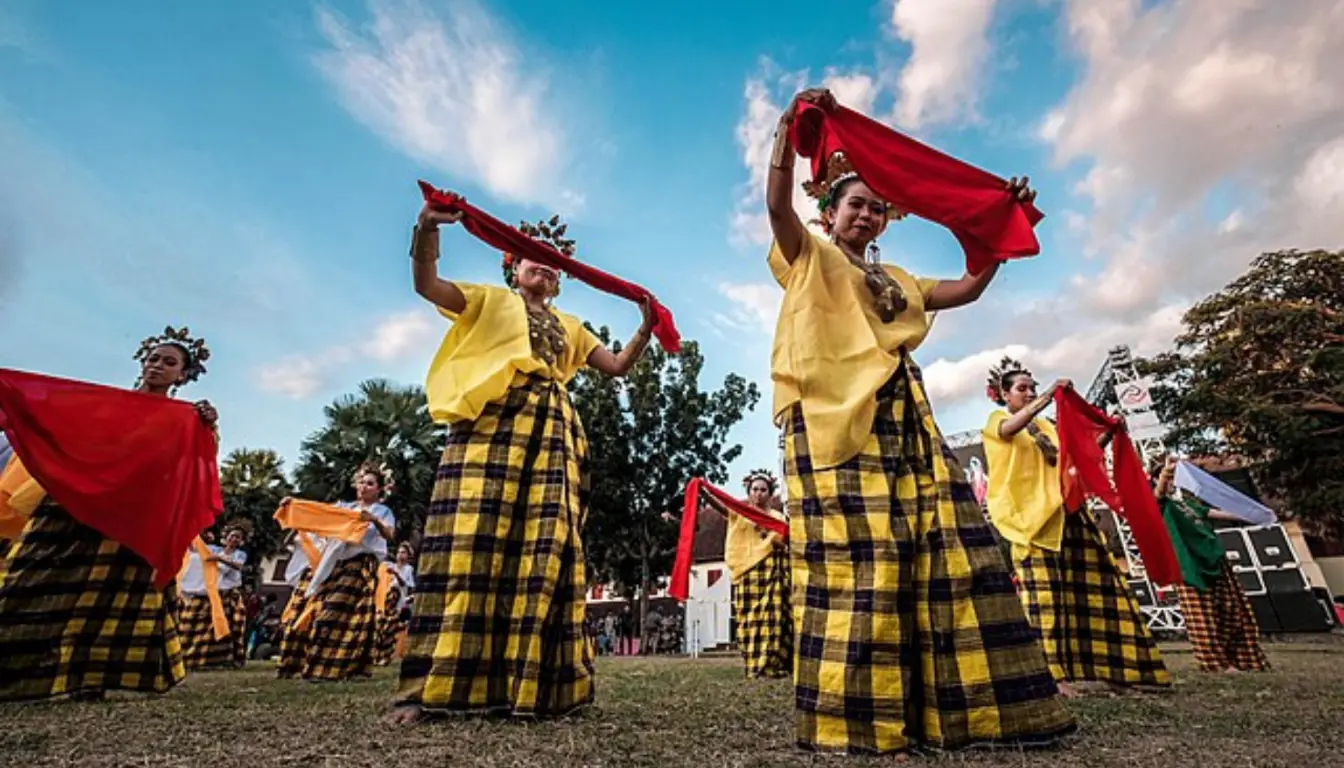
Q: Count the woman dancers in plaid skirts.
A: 9